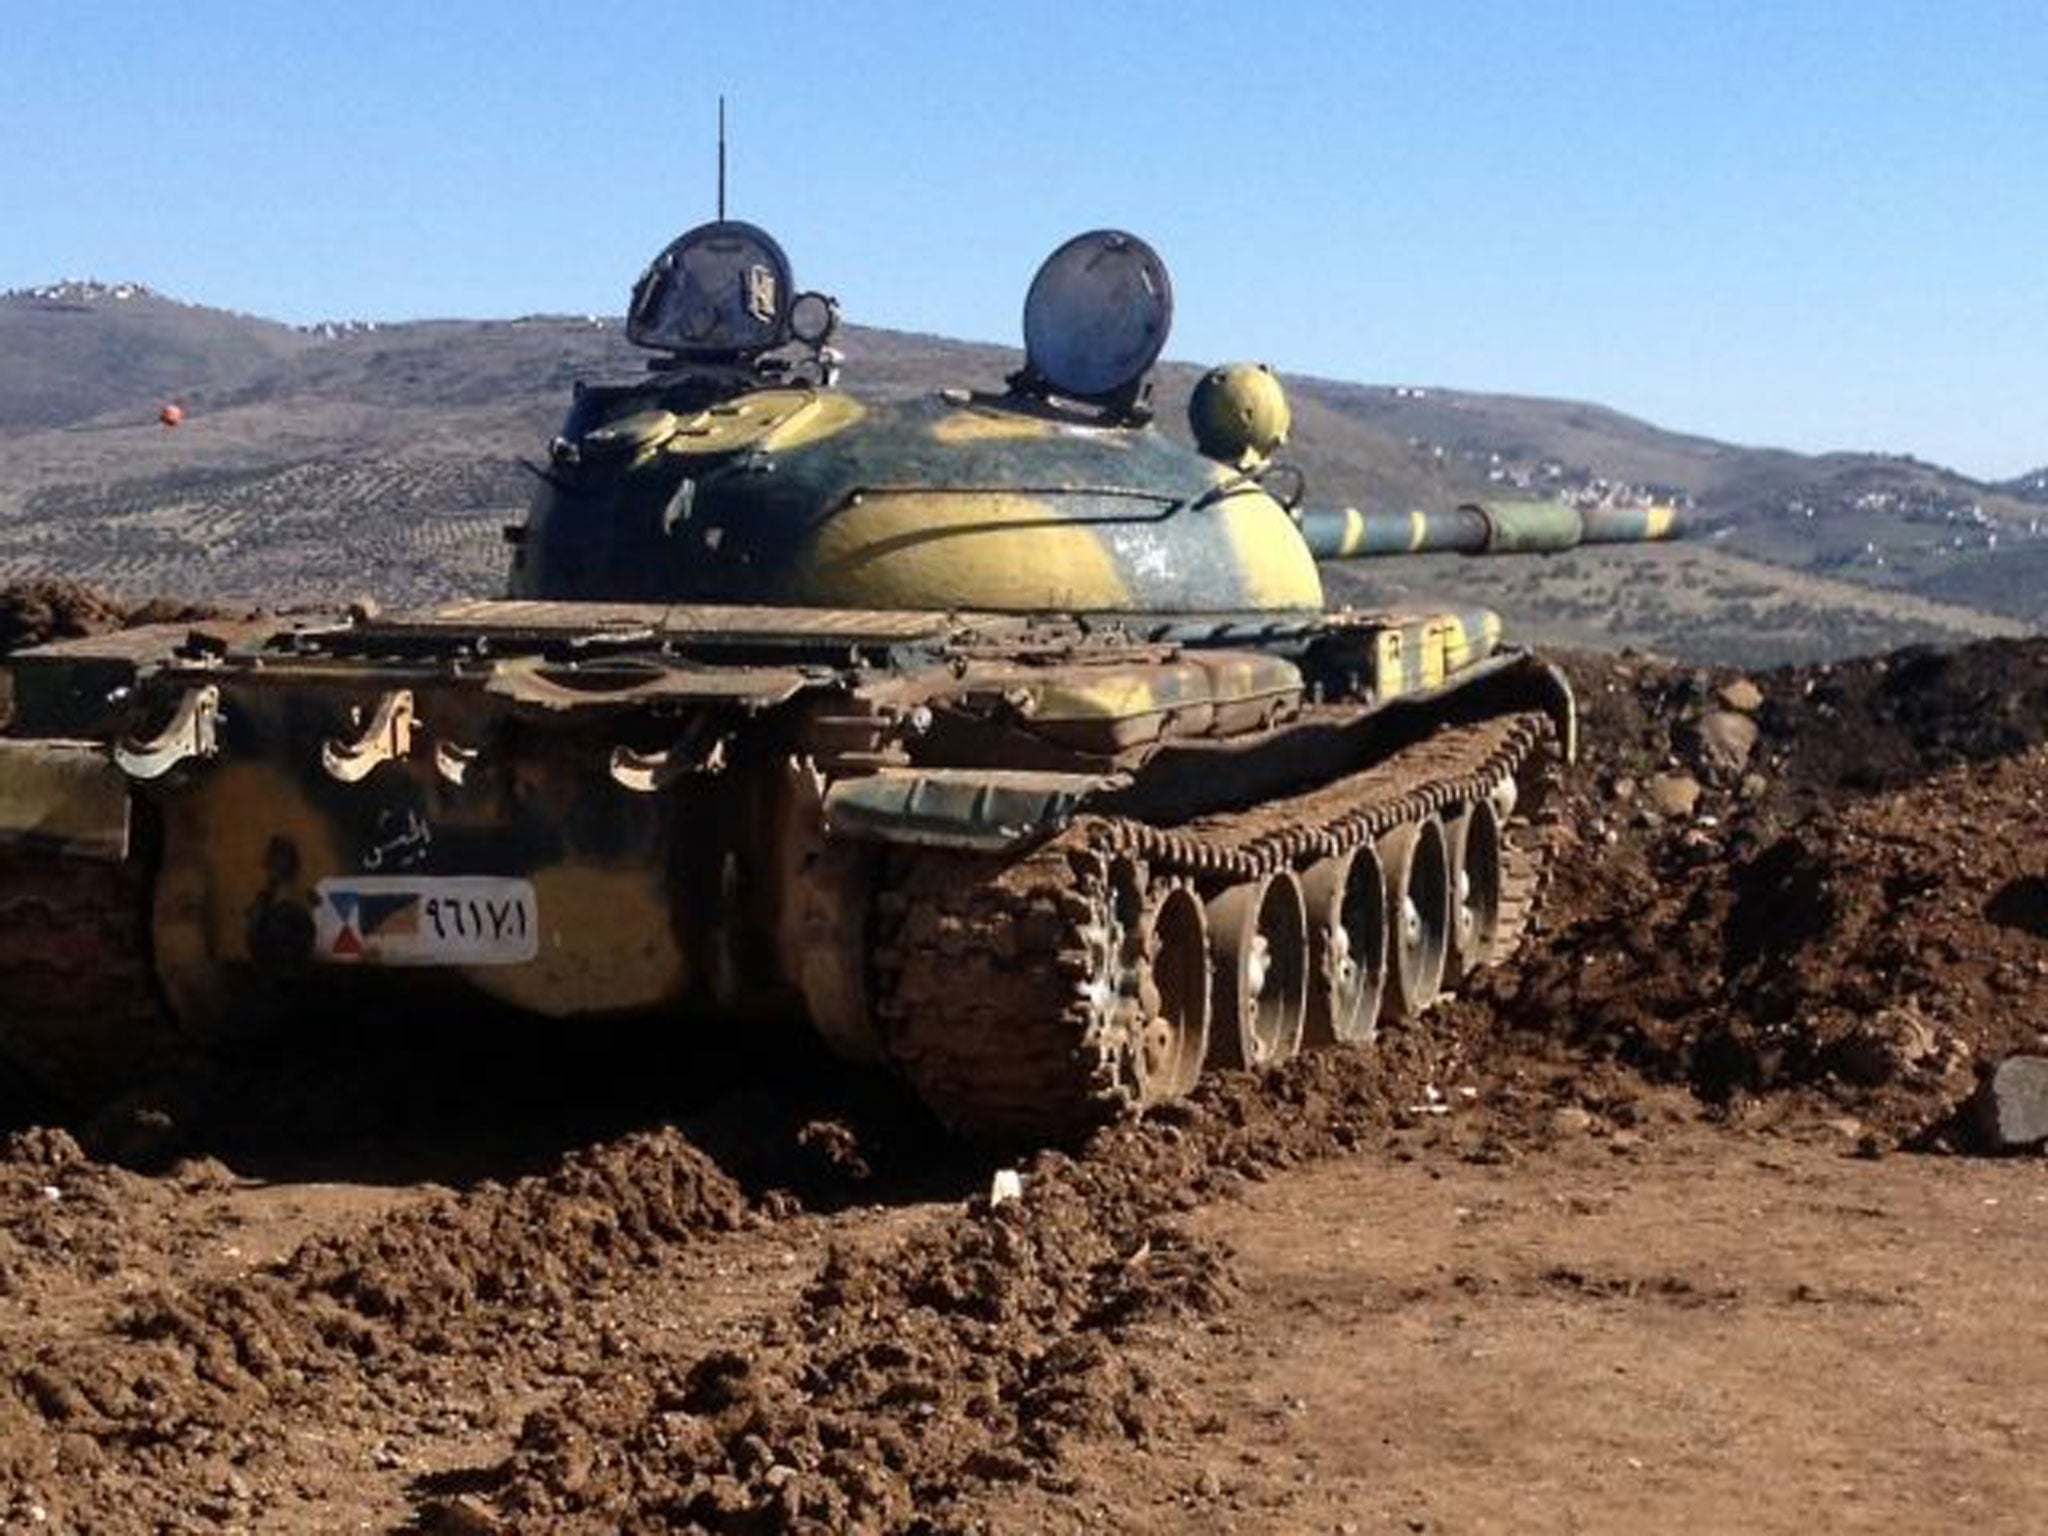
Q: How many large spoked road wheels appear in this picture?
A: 5